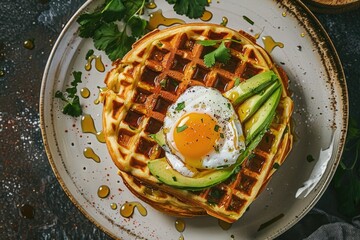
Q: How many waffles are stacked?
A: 2